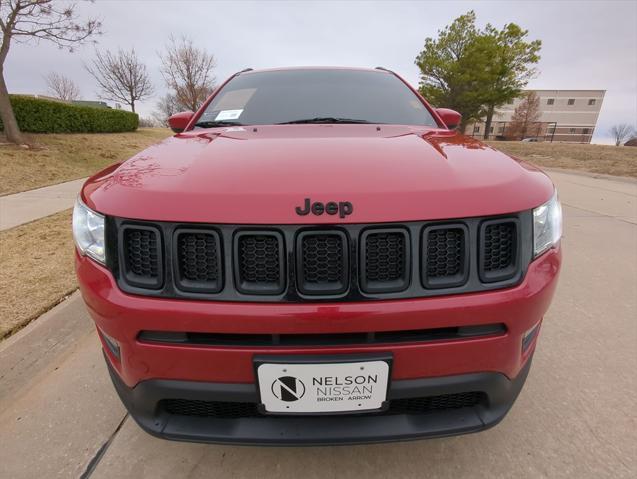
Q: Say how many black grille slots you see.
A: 7